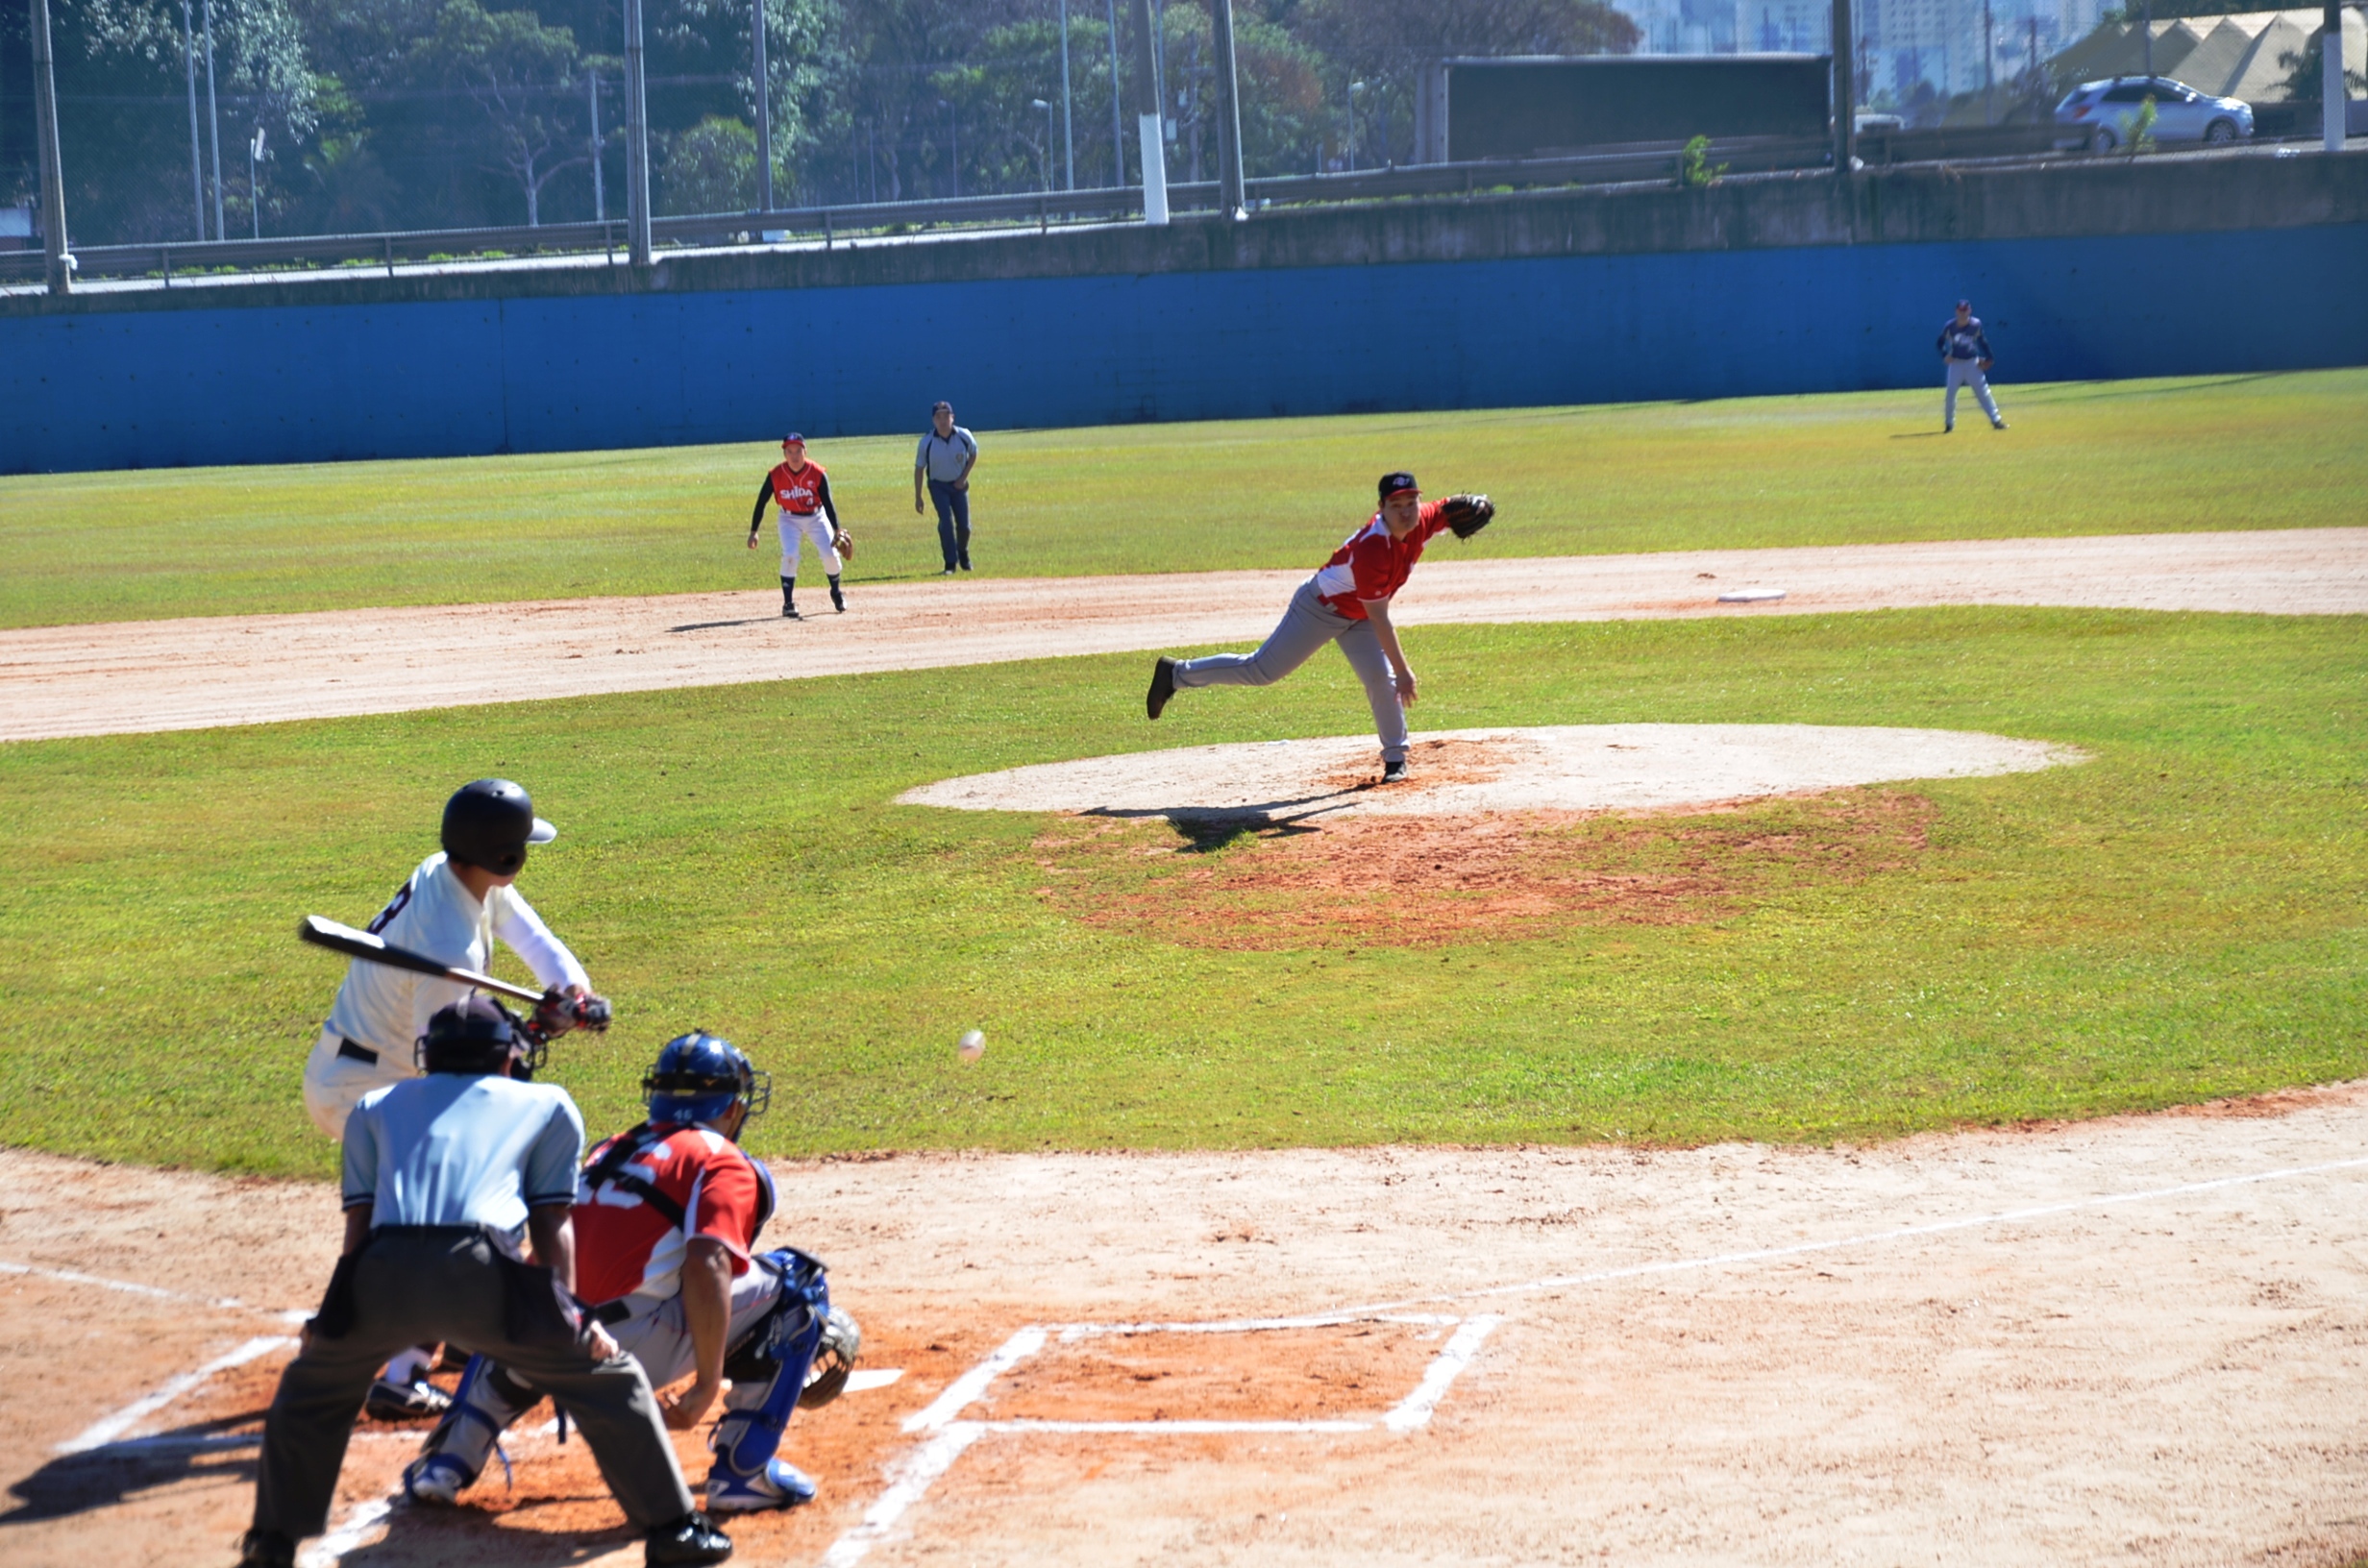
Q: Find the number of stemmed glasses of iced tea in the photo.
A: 0